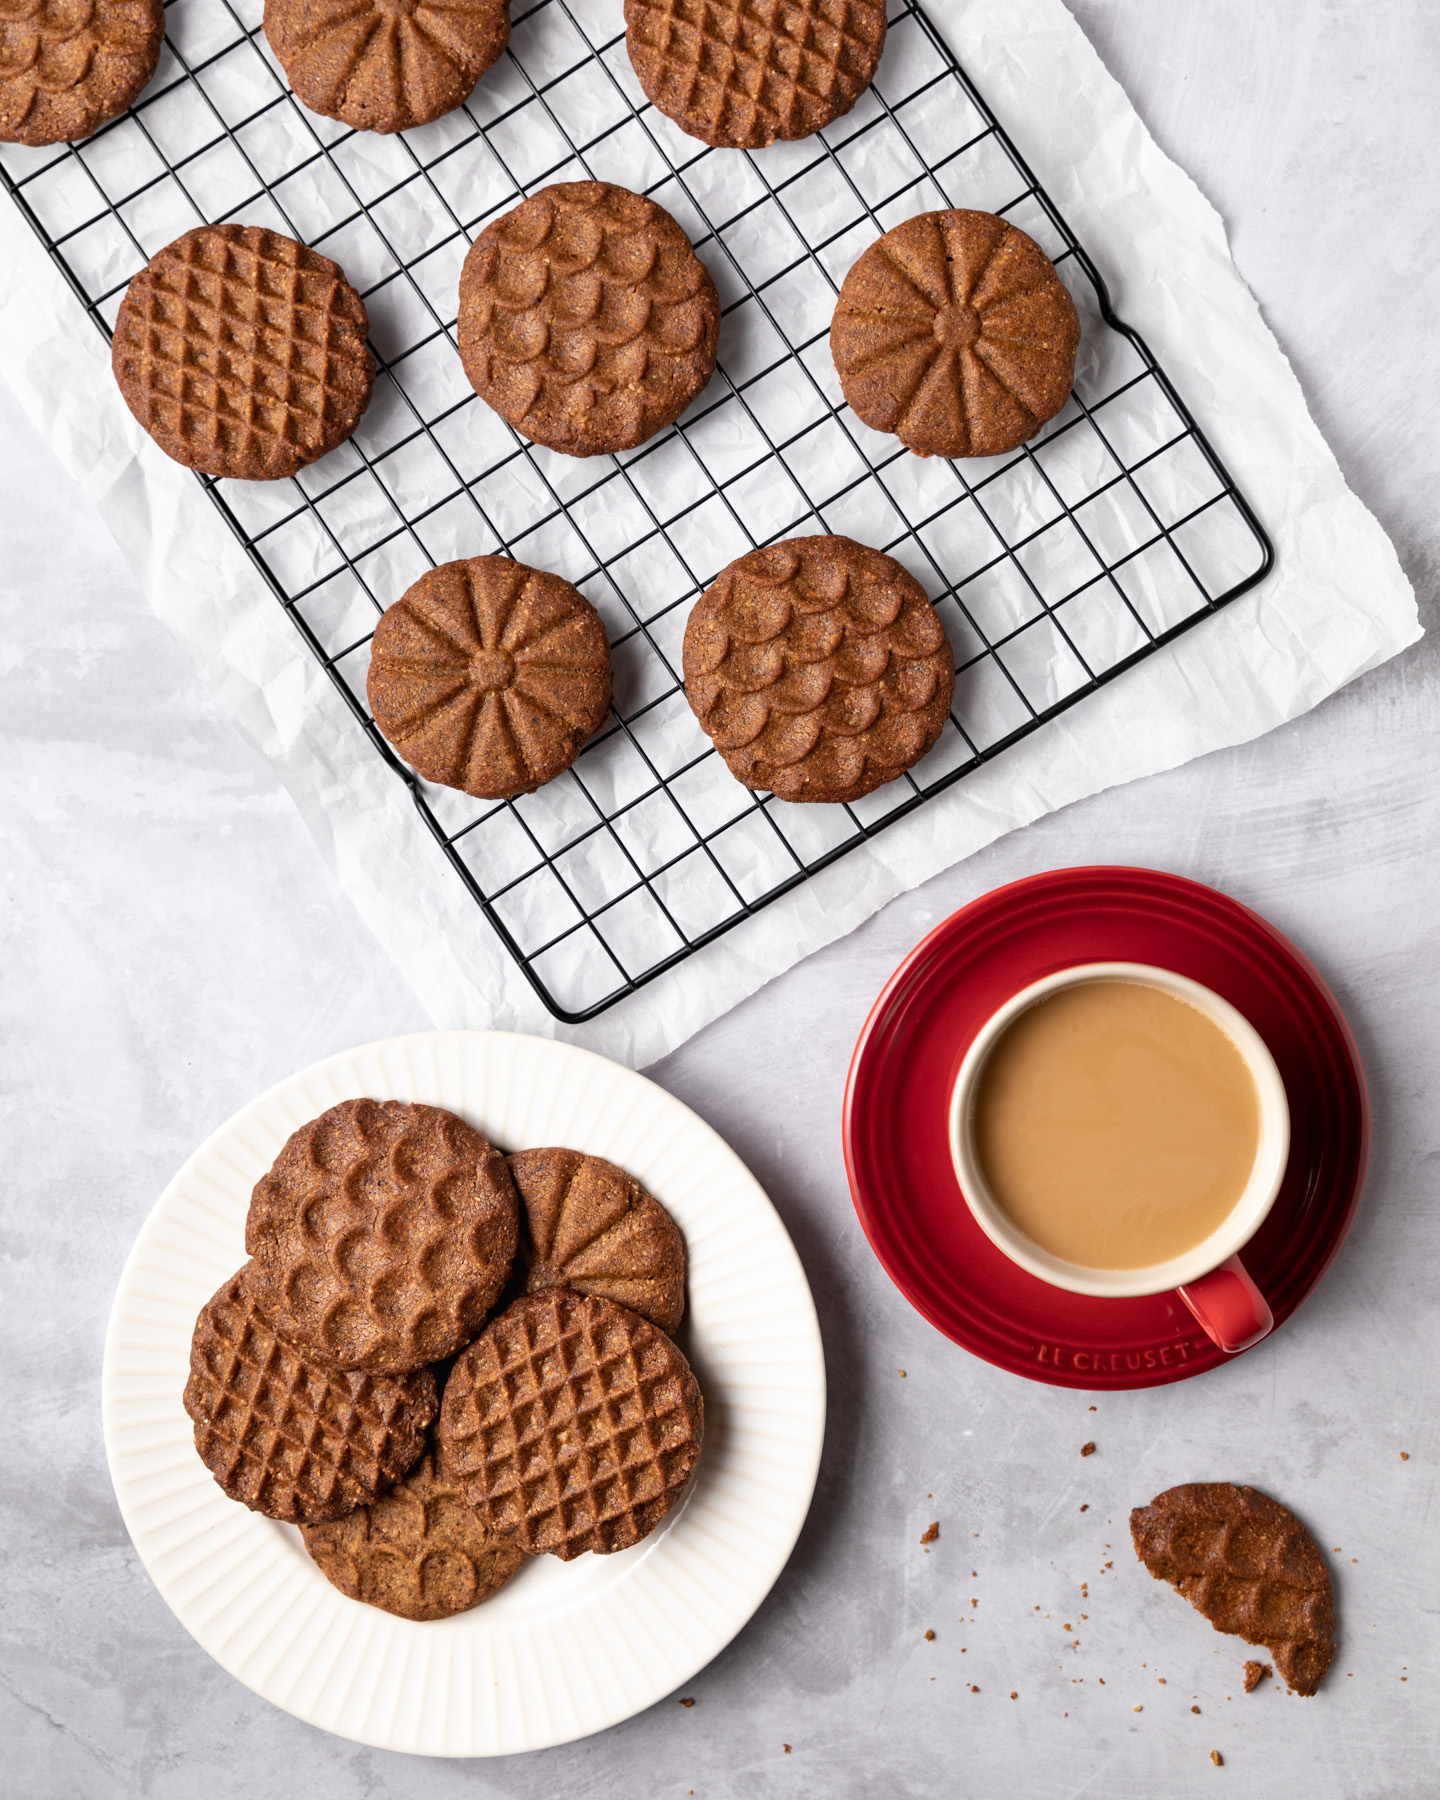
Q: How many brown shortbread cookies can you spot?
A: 14